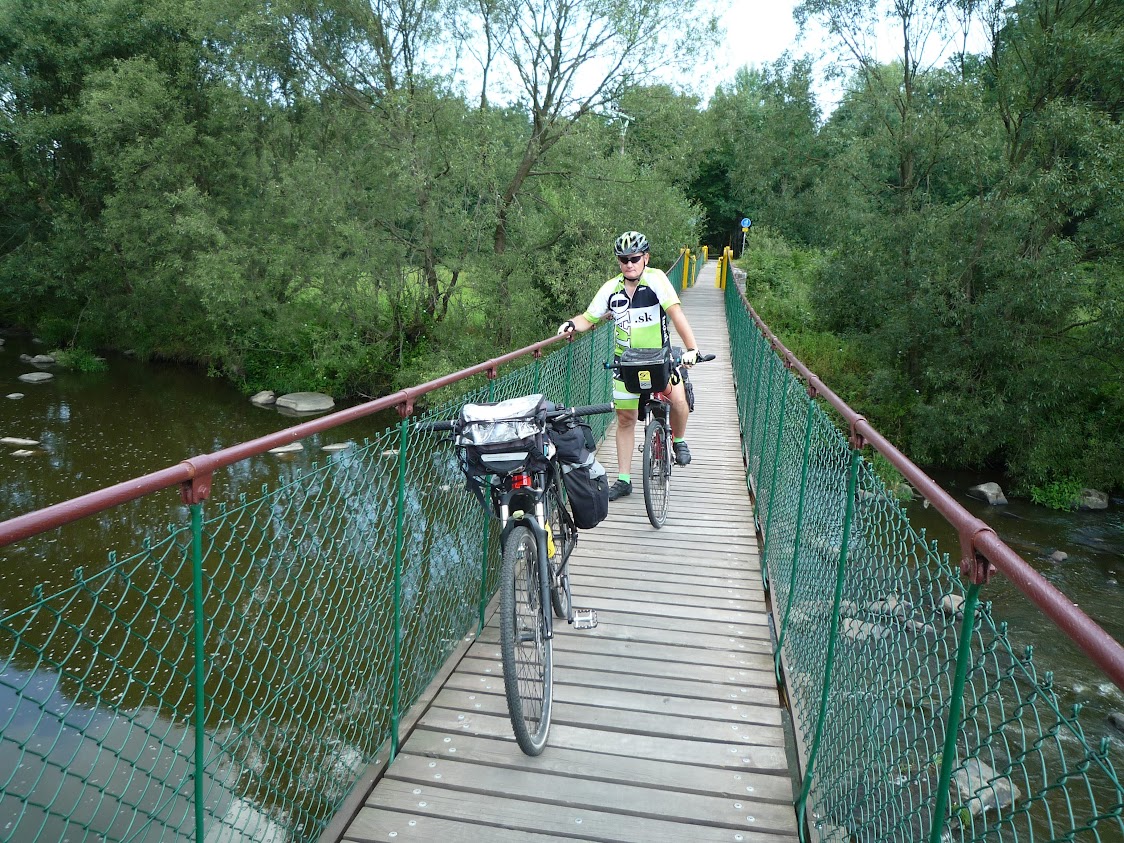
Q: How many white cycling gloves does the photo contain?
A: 2